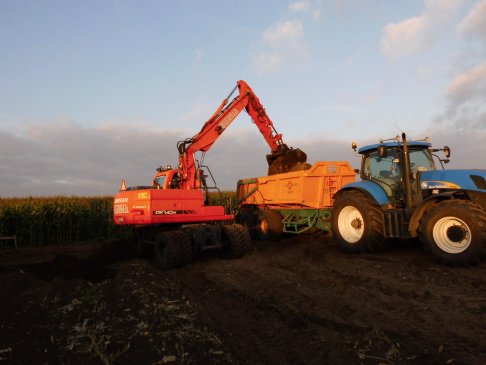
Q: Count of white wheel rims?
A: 2